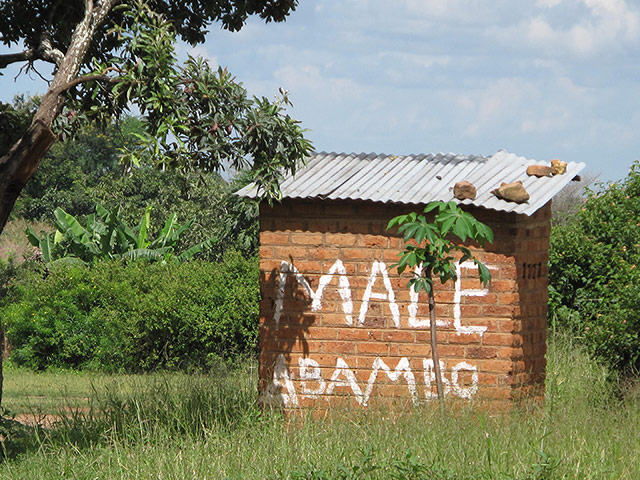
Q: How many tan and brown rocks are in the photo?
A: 4